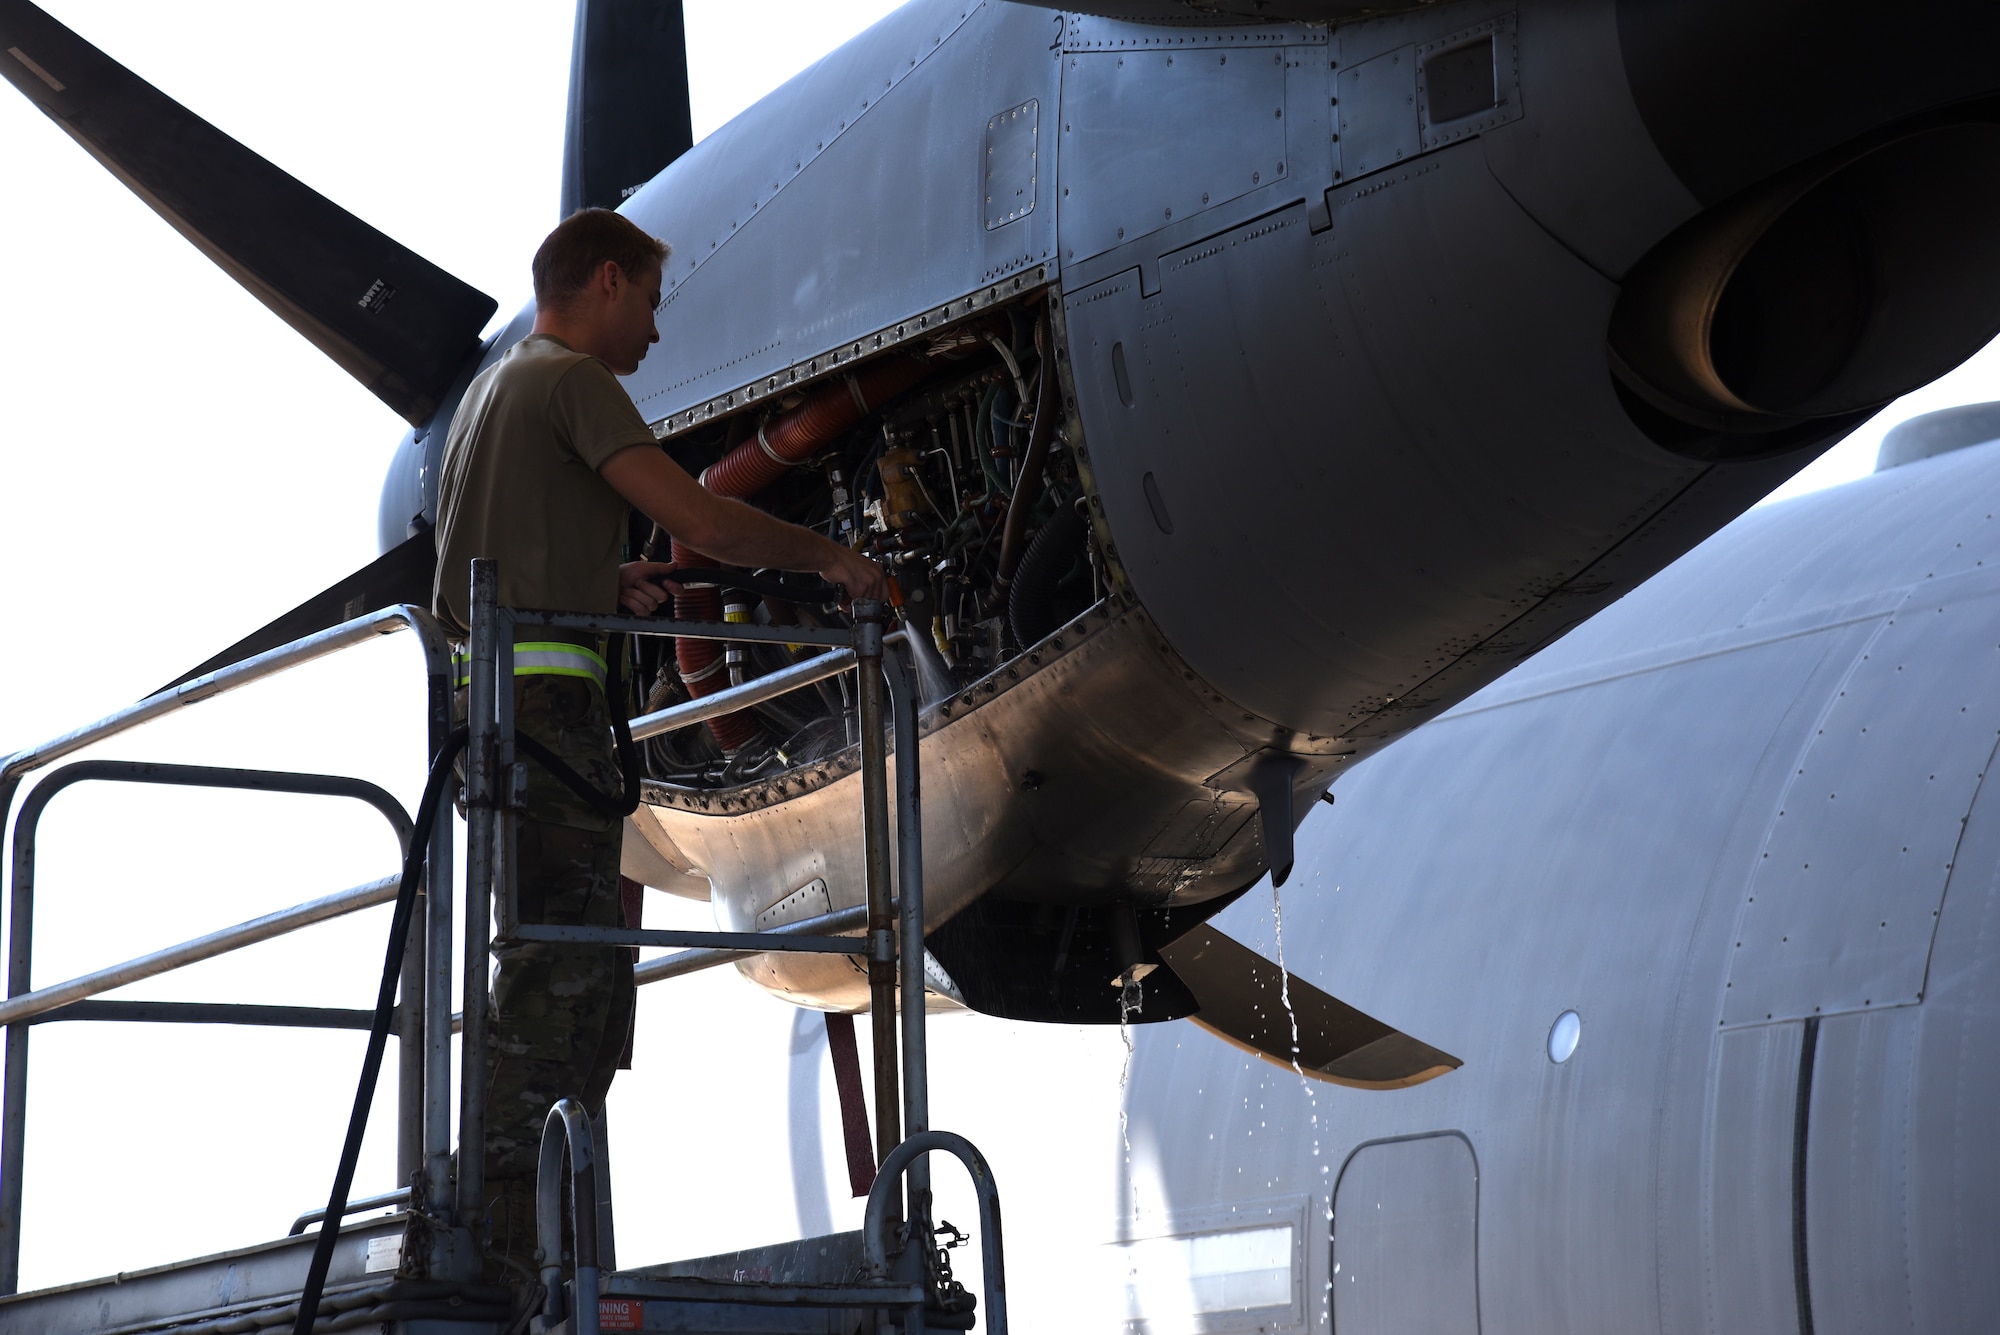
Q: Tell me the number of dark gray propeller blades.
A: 4